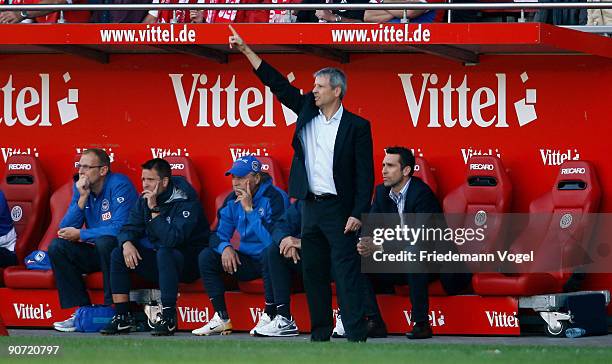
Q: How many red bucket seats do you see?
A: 7